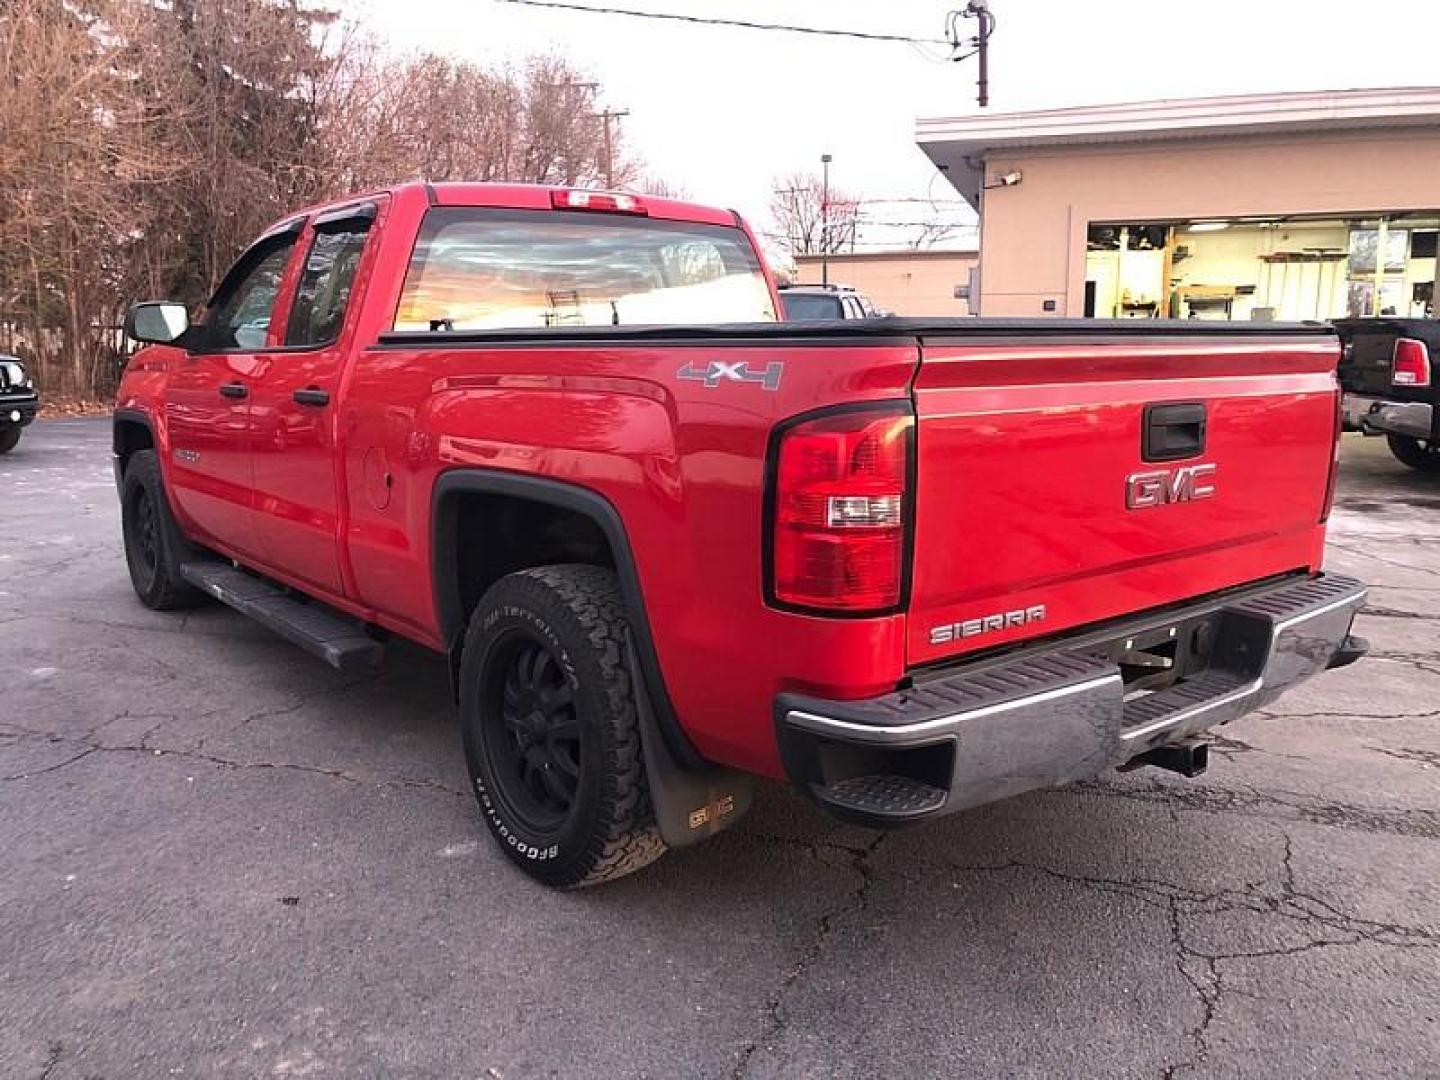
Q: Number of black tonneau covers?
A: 1